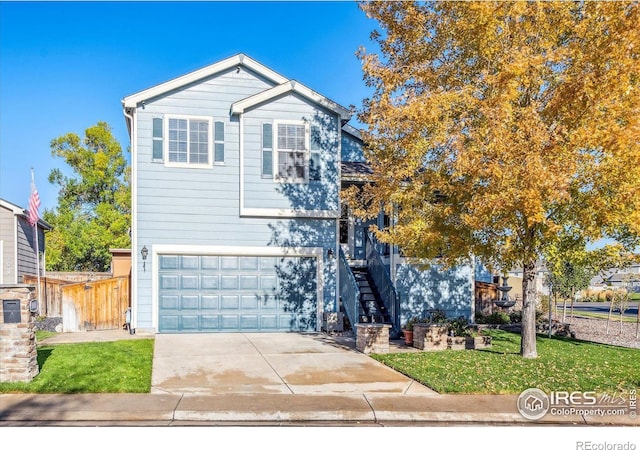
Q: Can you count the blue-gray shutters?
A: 4